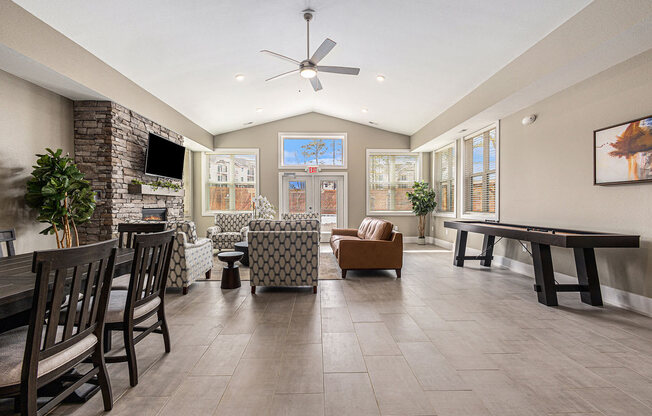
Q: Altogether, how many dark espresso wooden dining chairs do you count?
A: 4